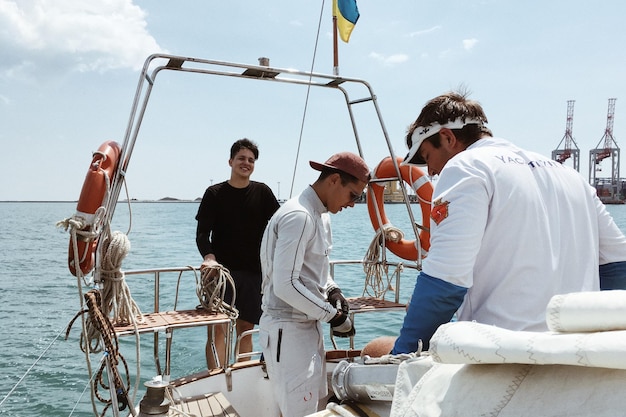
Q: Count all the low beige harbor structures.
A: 1